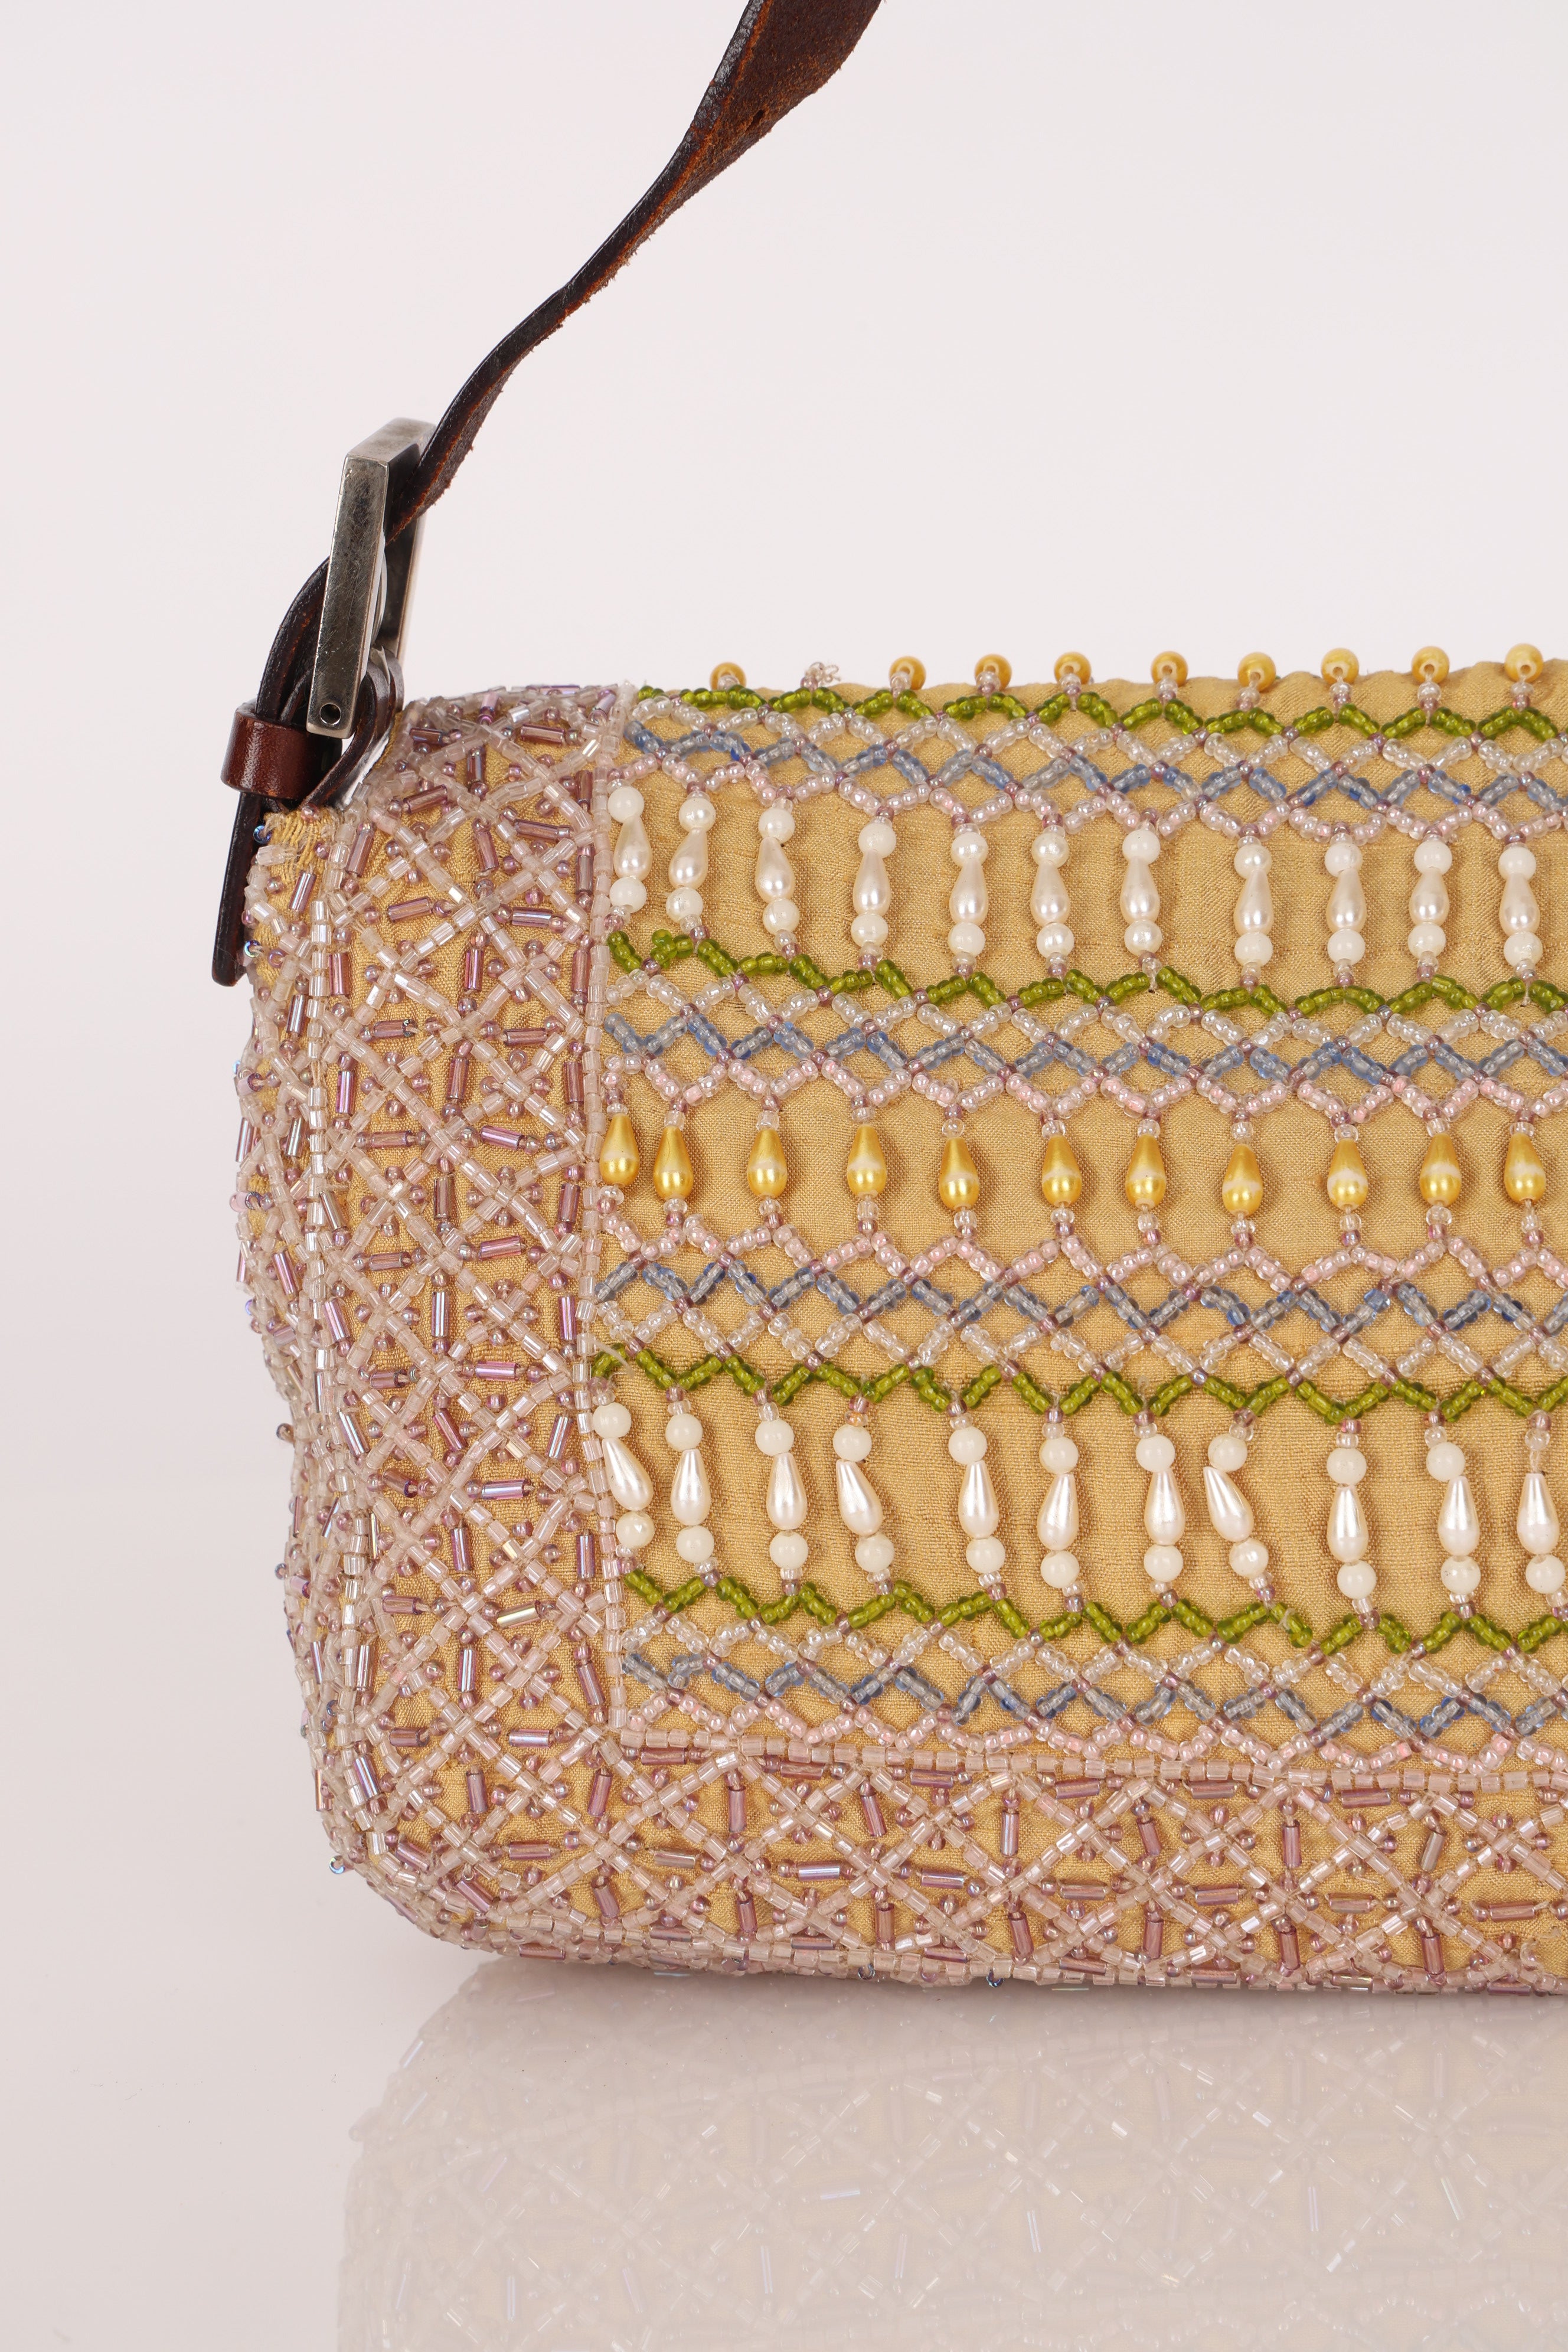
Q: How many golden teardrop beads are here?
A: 11